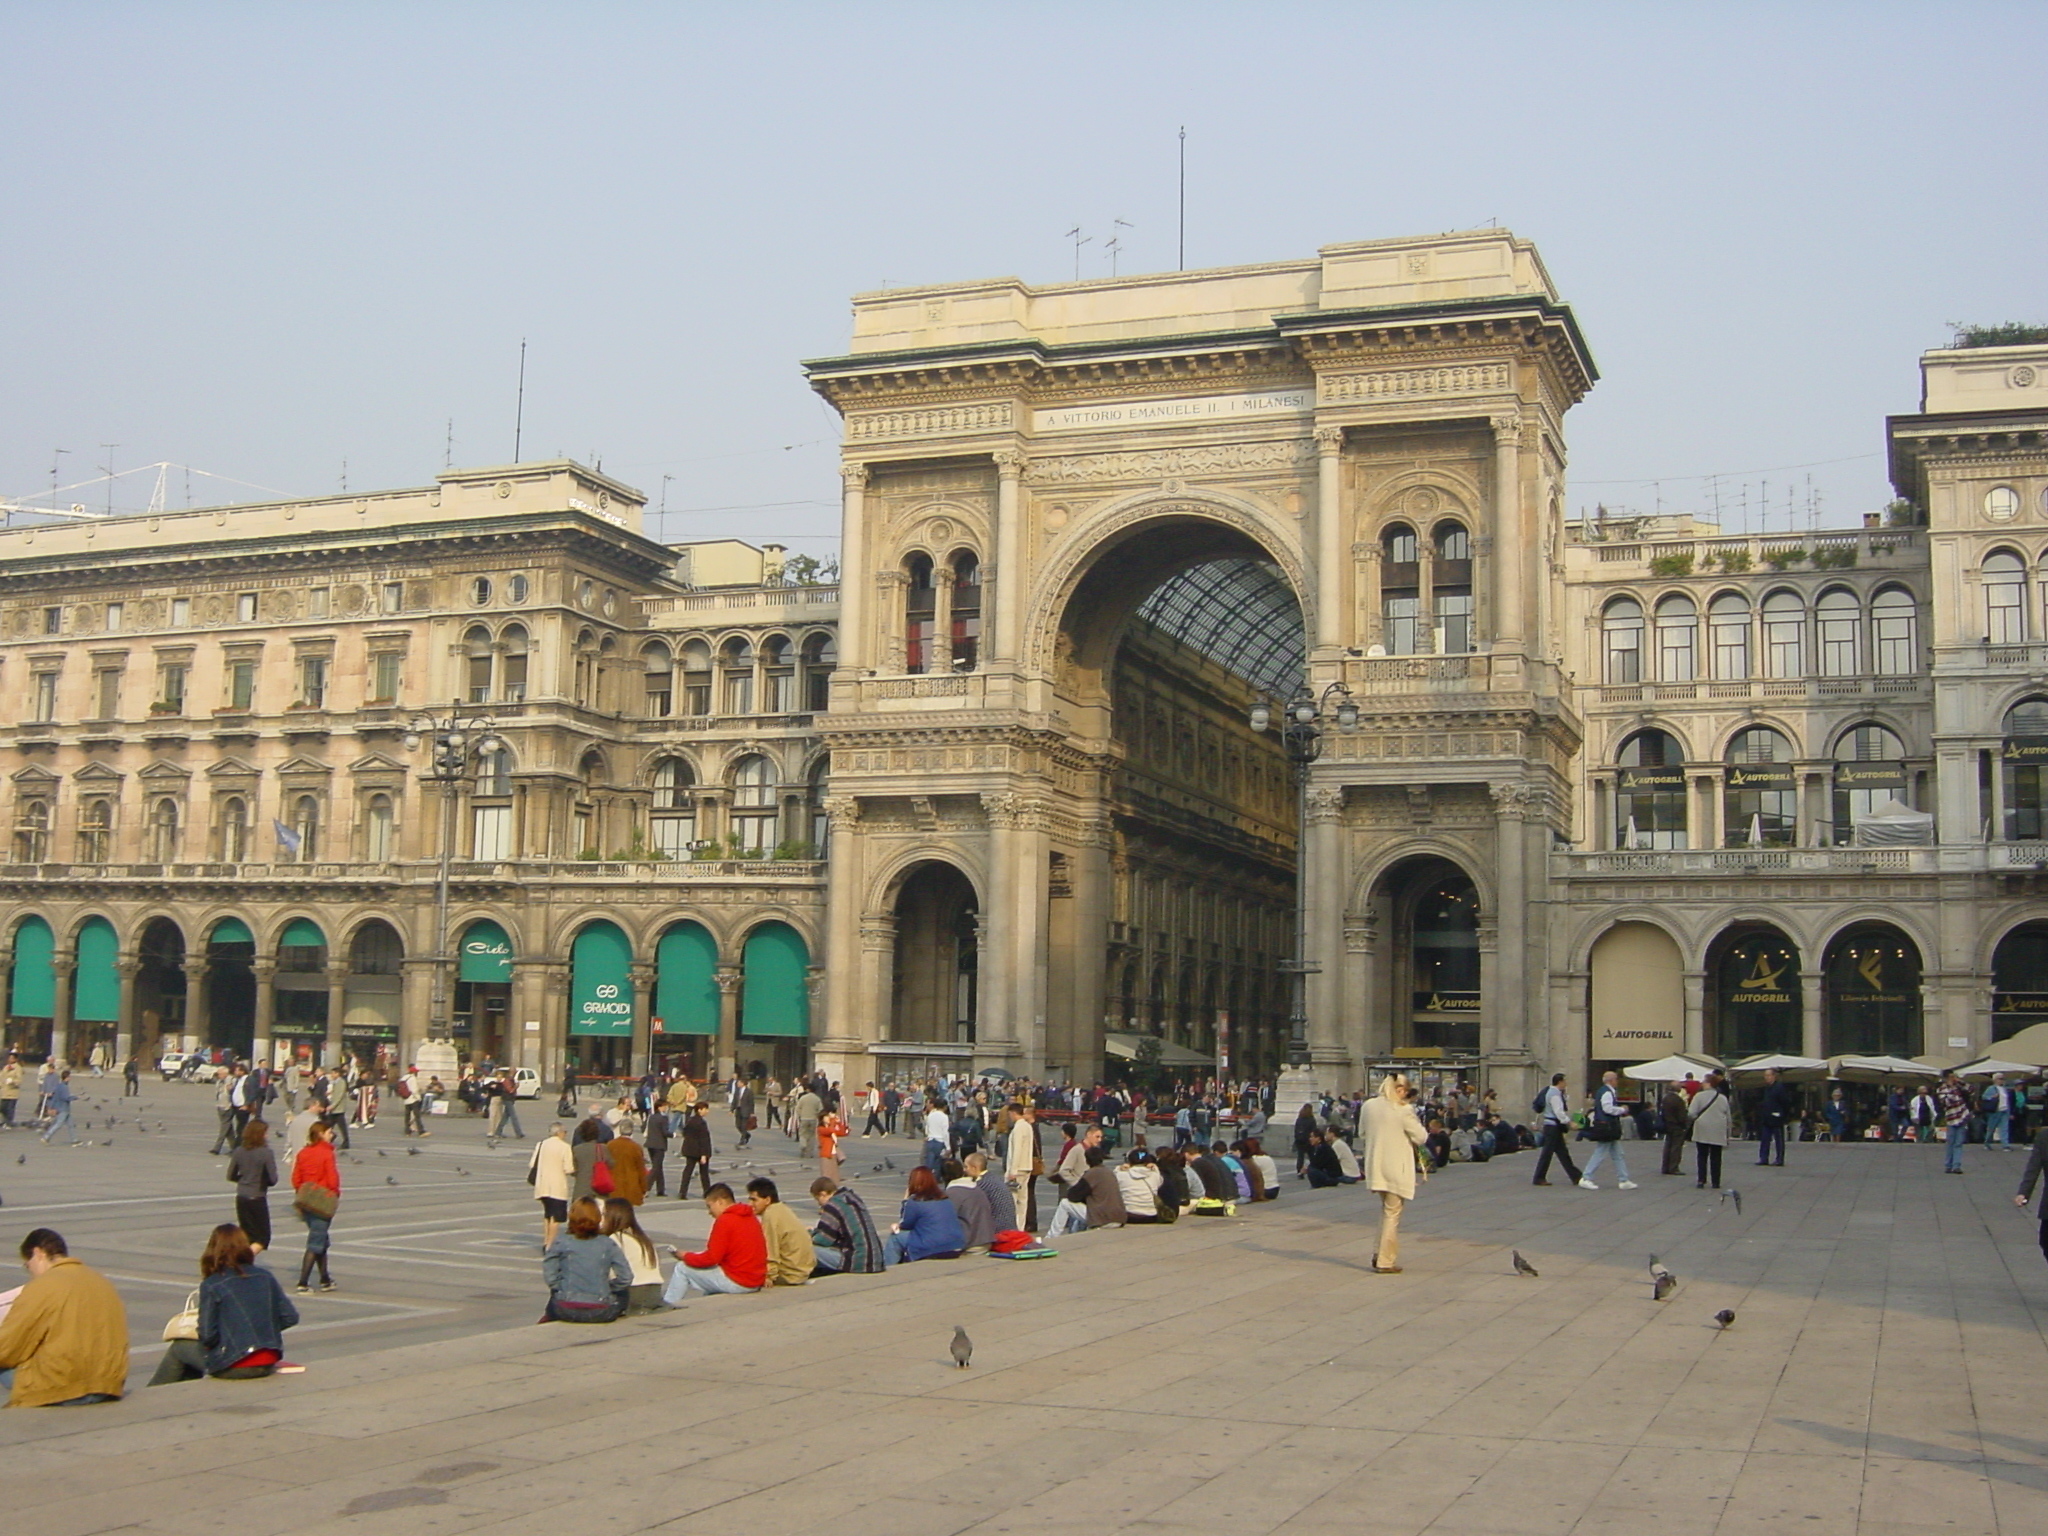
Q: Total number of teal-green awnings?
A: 8